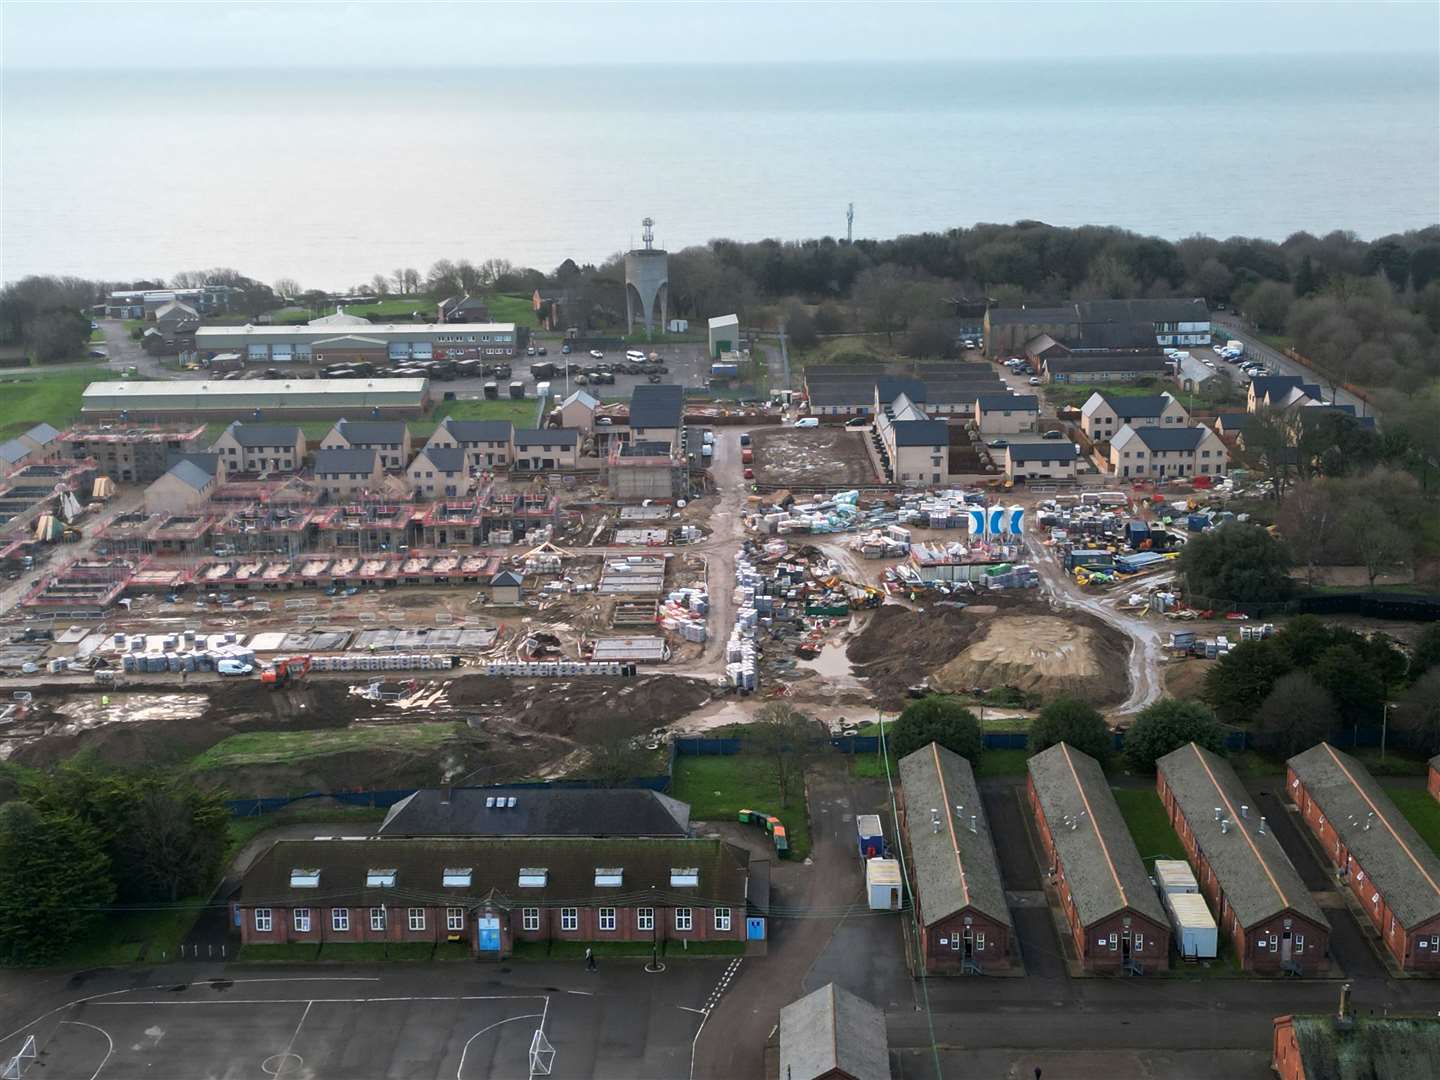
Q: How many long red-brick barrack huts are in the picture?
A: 4